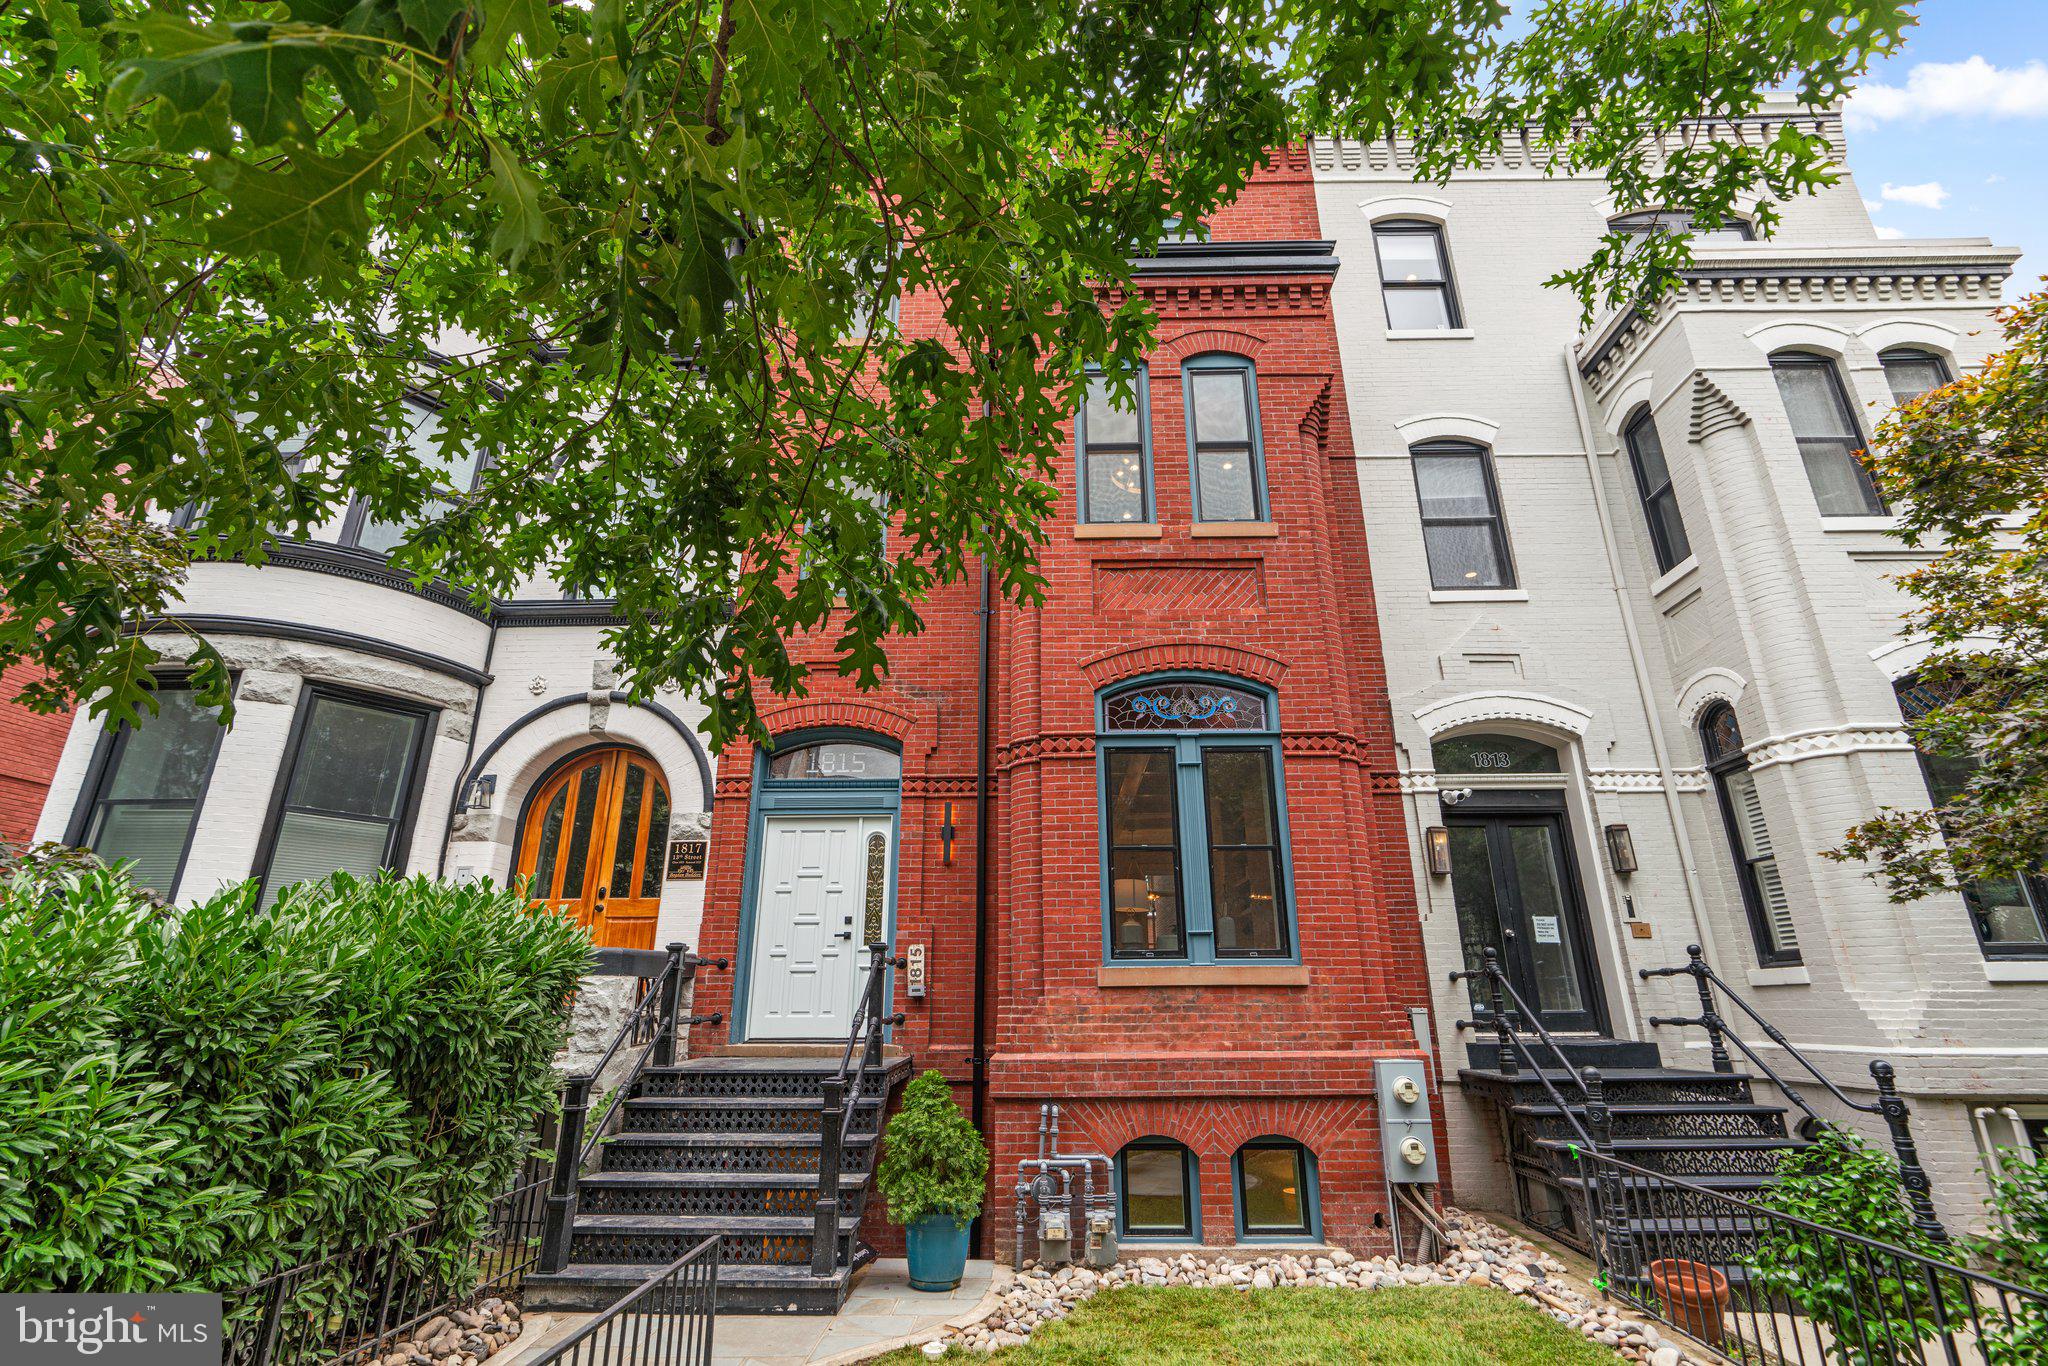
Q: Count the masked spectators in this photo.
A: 0